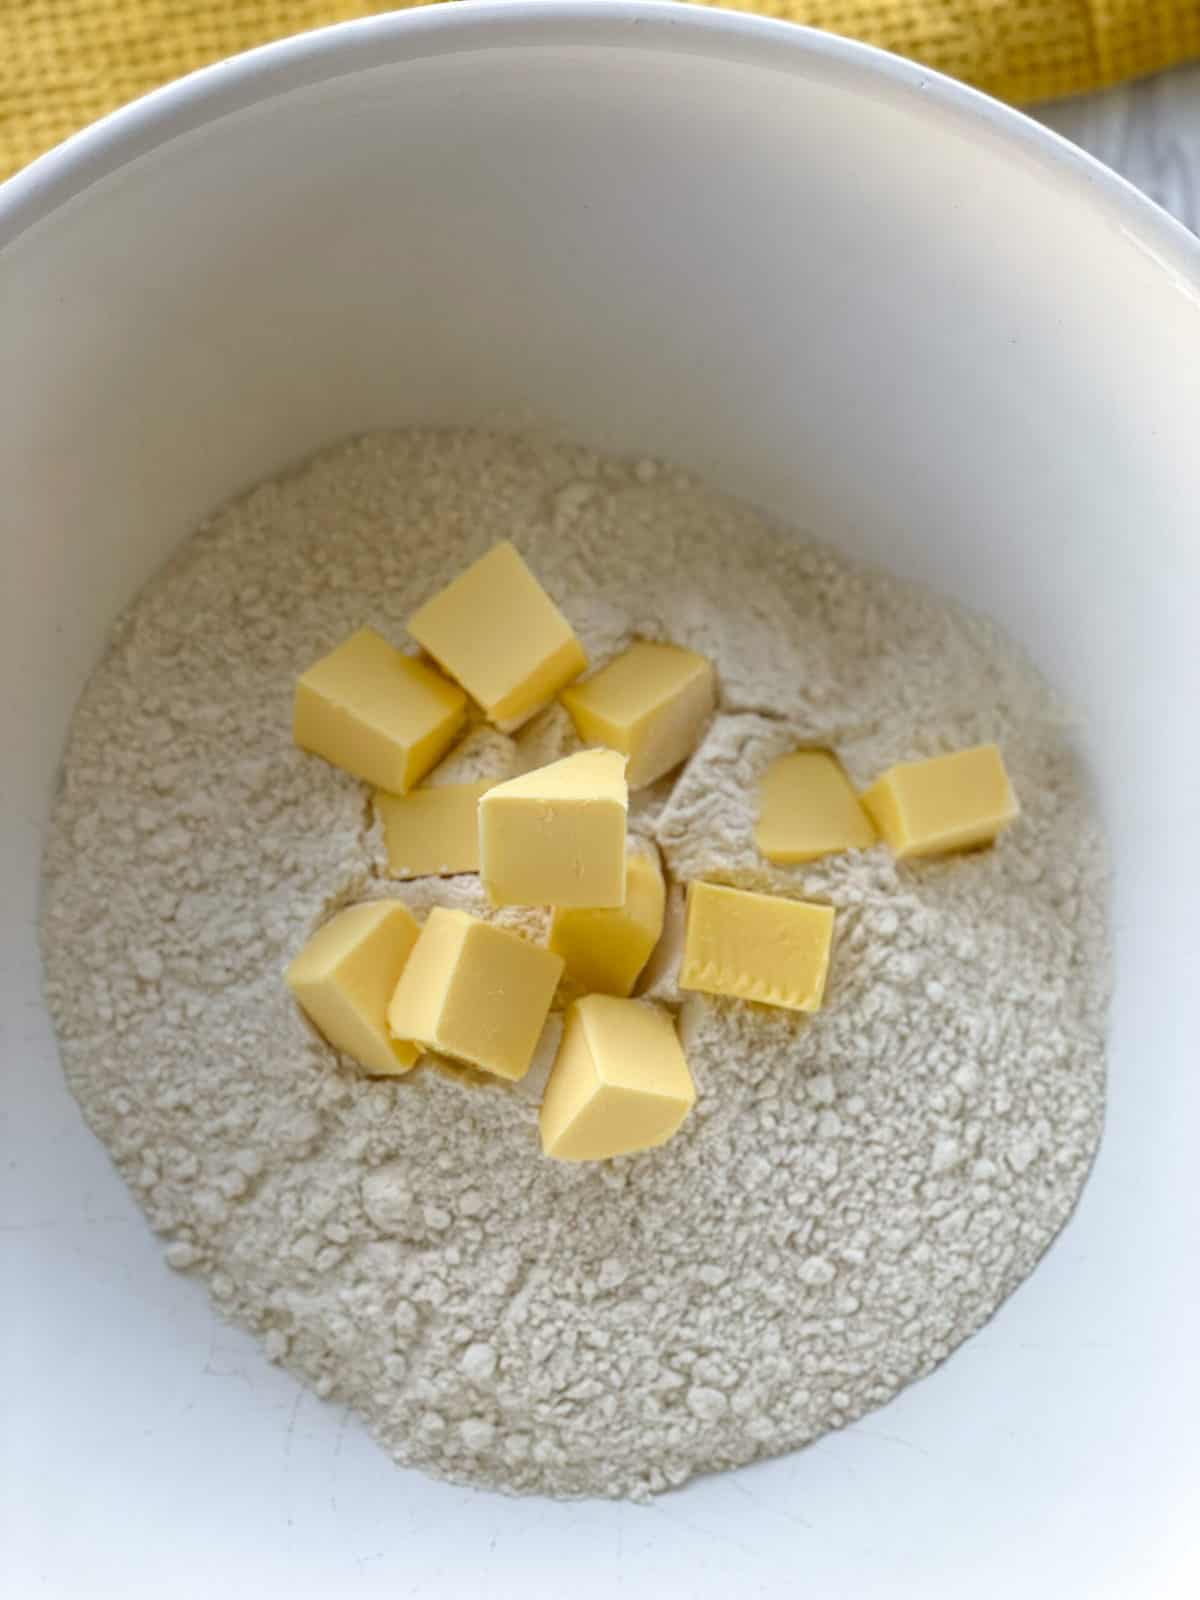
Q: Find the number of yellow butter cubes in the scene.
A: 12